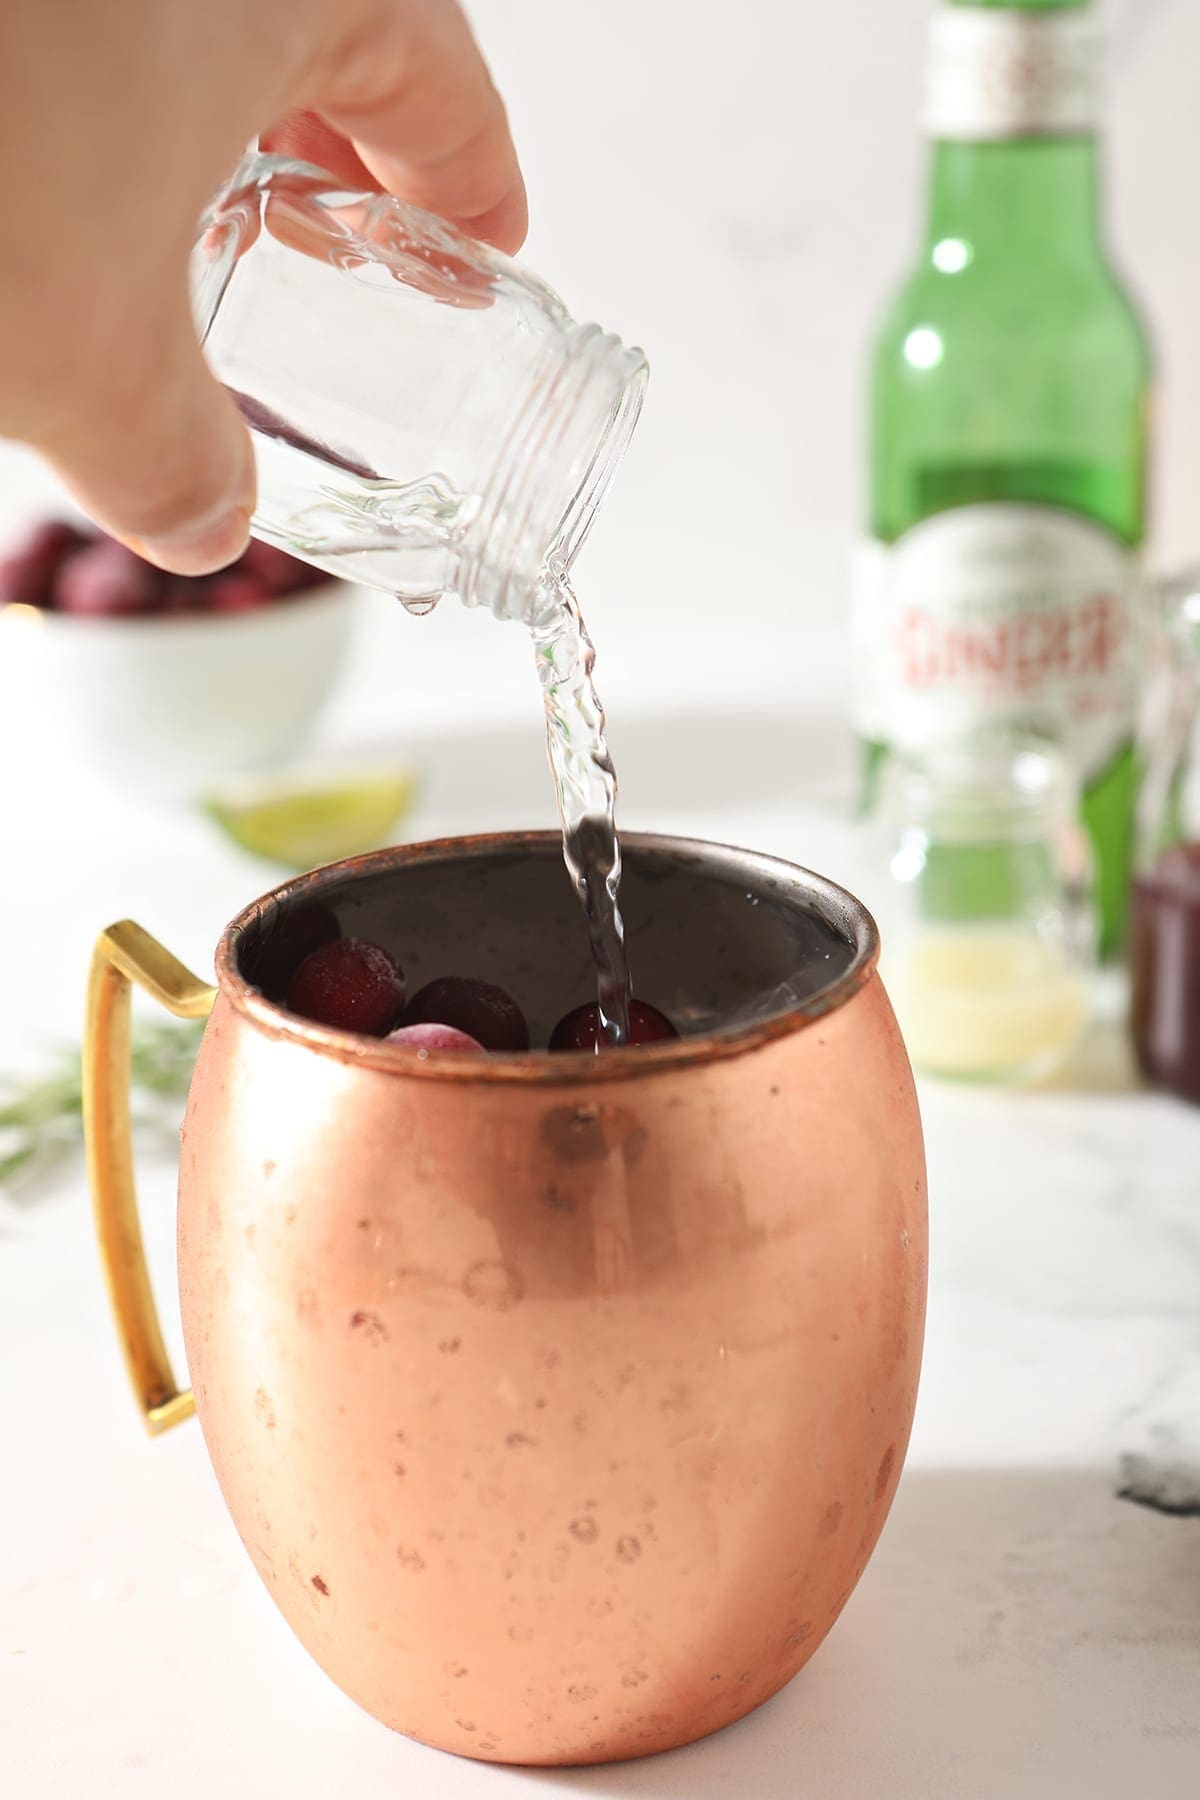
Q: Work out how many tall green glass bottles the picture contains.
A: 1